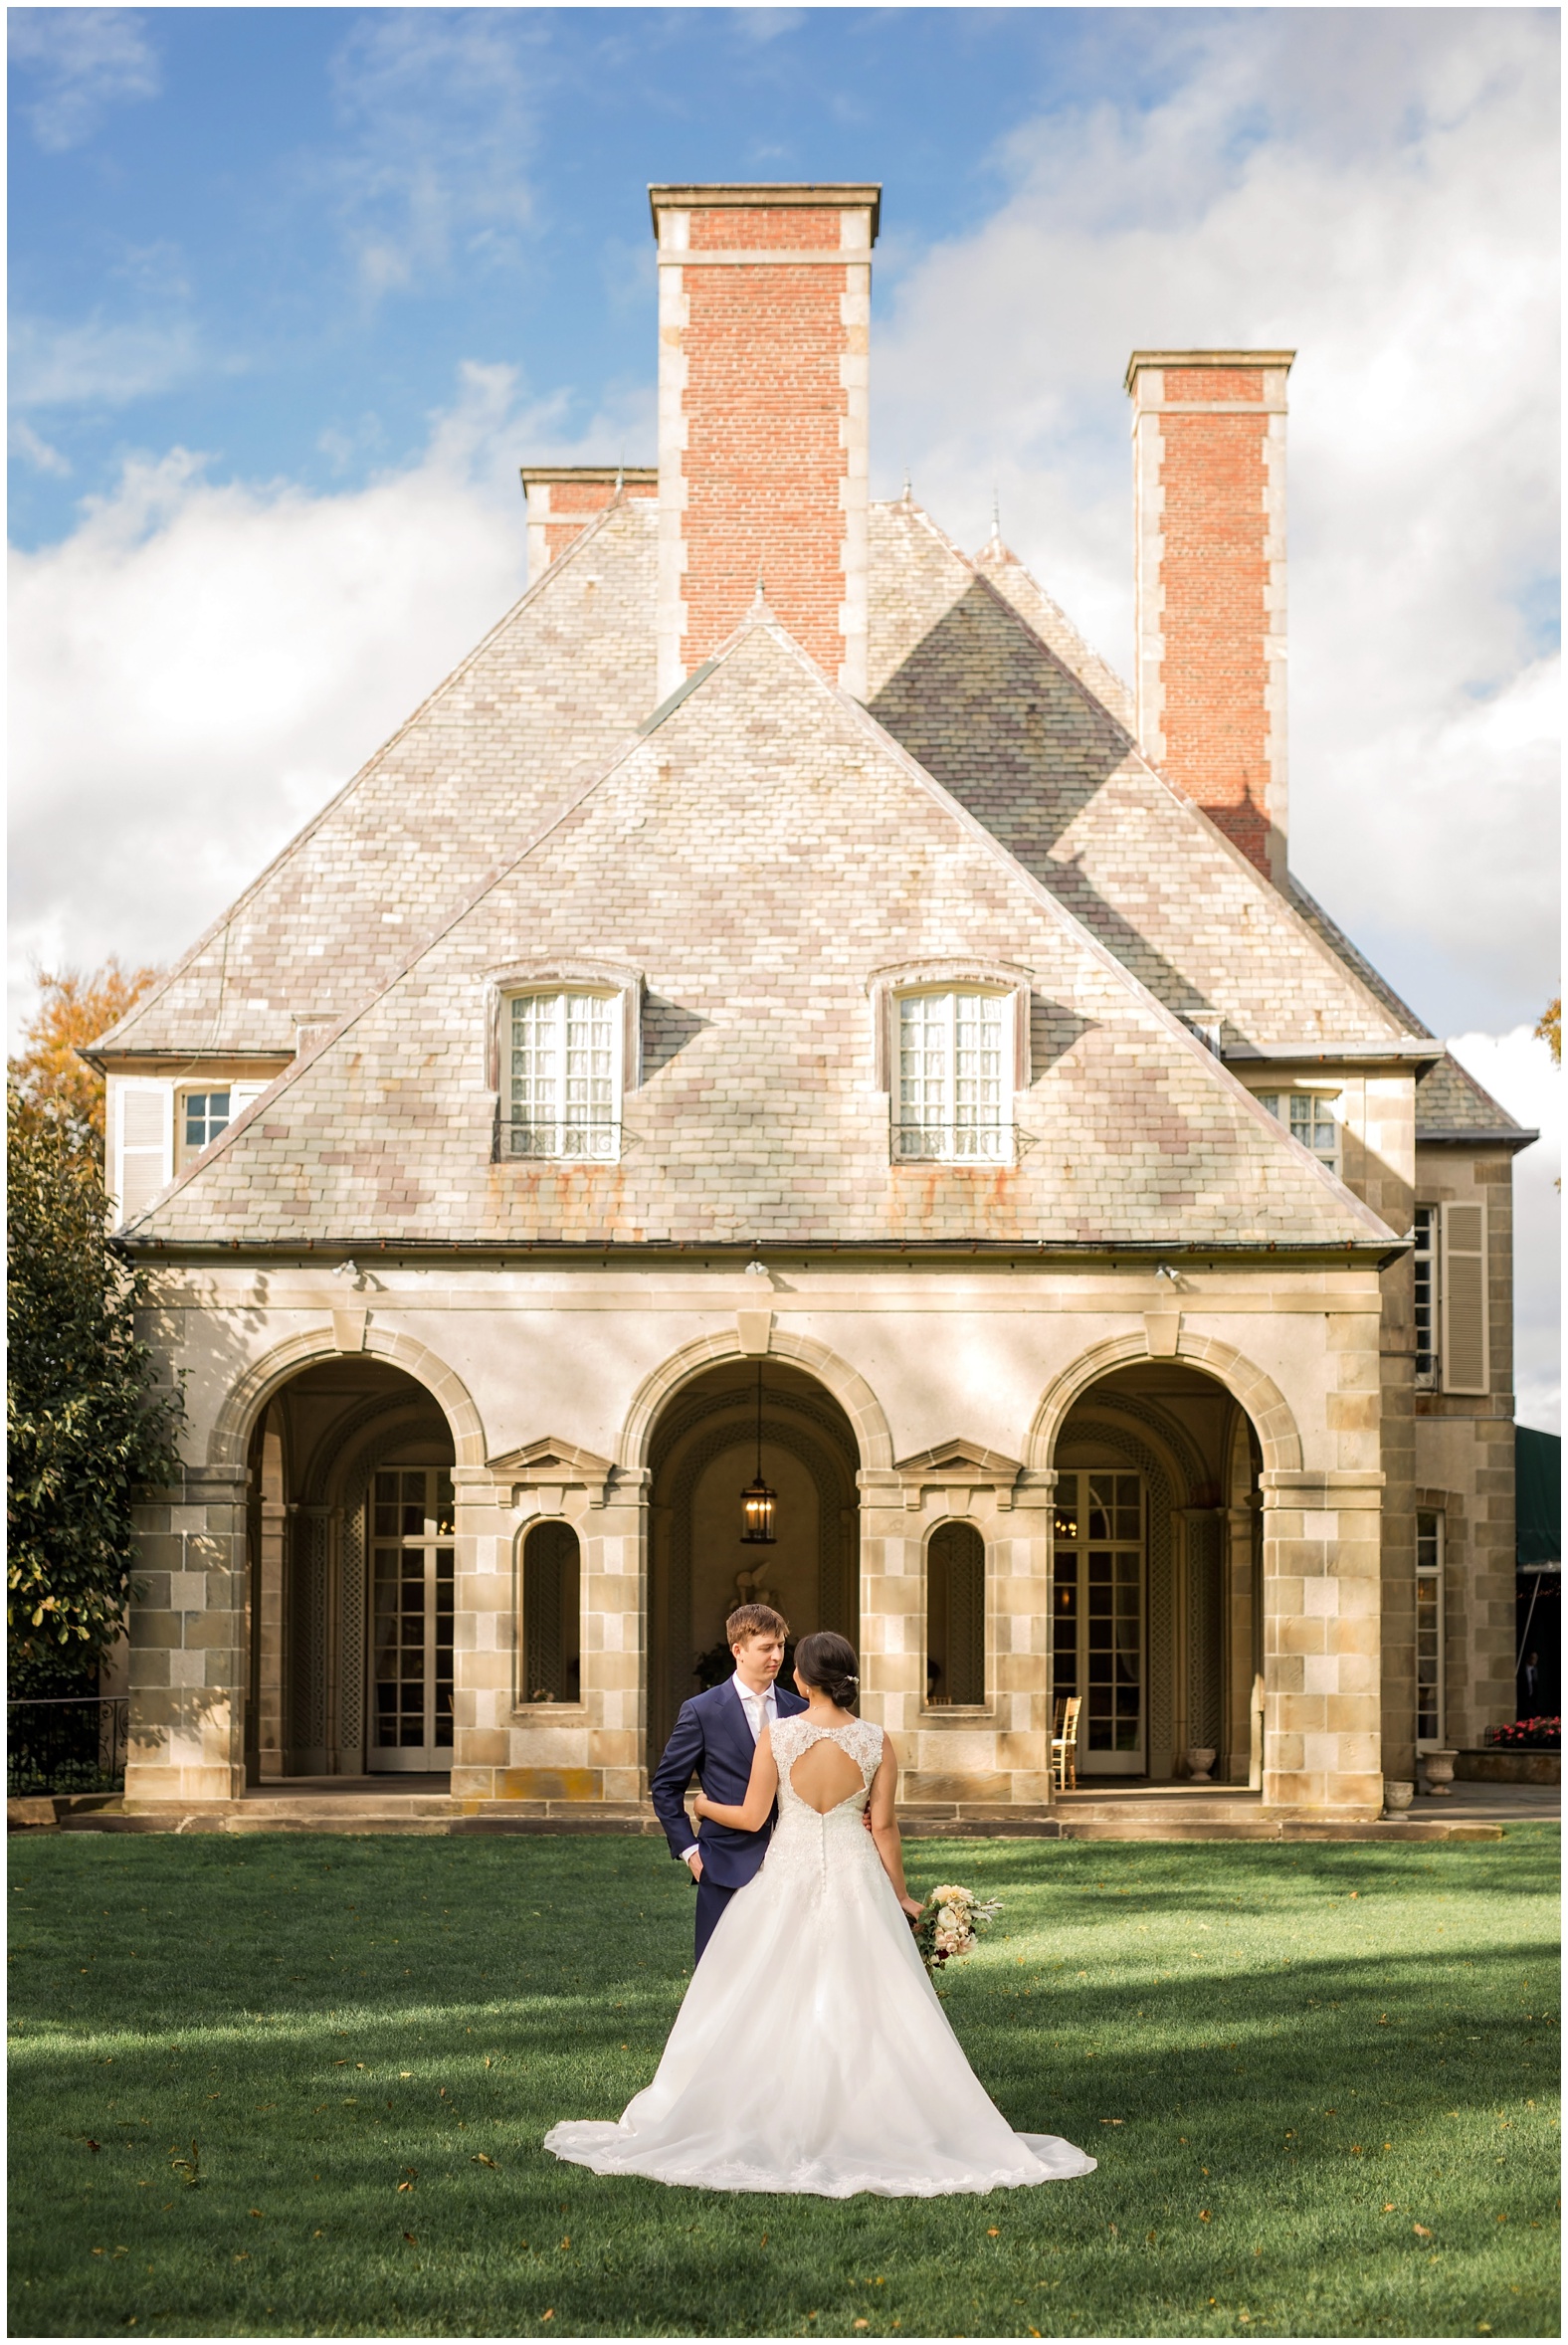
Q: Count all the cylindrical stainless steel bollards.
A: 0